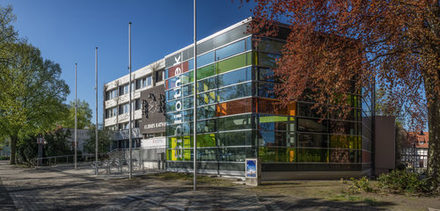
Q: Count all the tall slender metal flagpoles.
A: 4